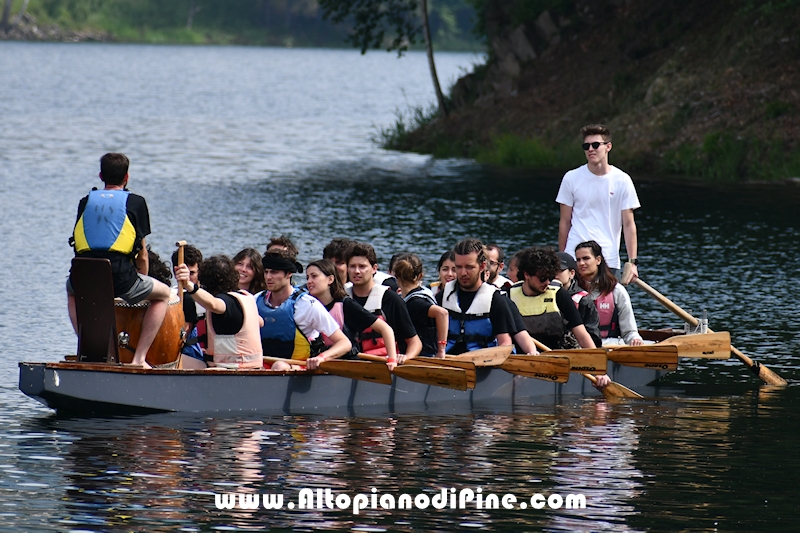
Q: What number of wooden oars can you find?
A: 11